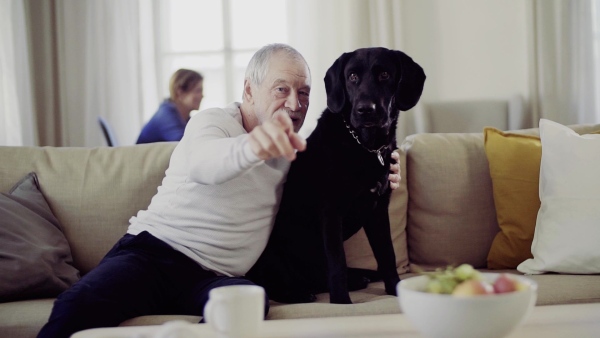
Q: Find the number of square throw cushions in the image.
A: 3